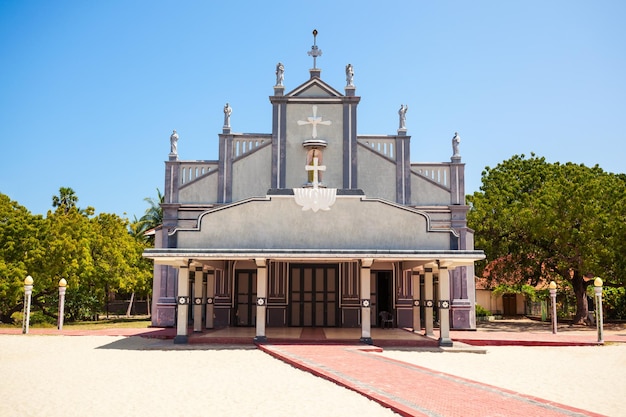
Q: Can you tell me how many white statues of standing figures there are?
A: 6